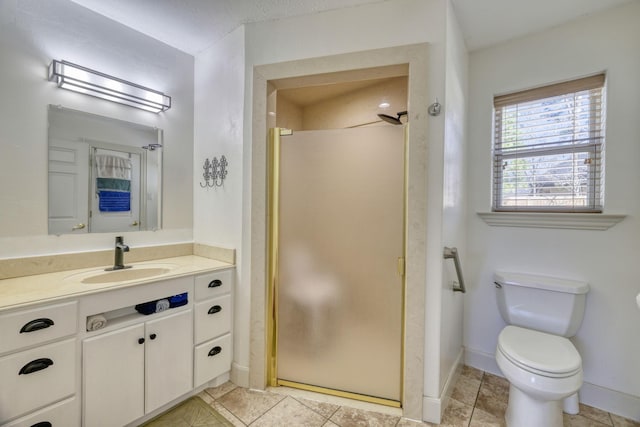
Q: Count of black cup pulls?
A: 6